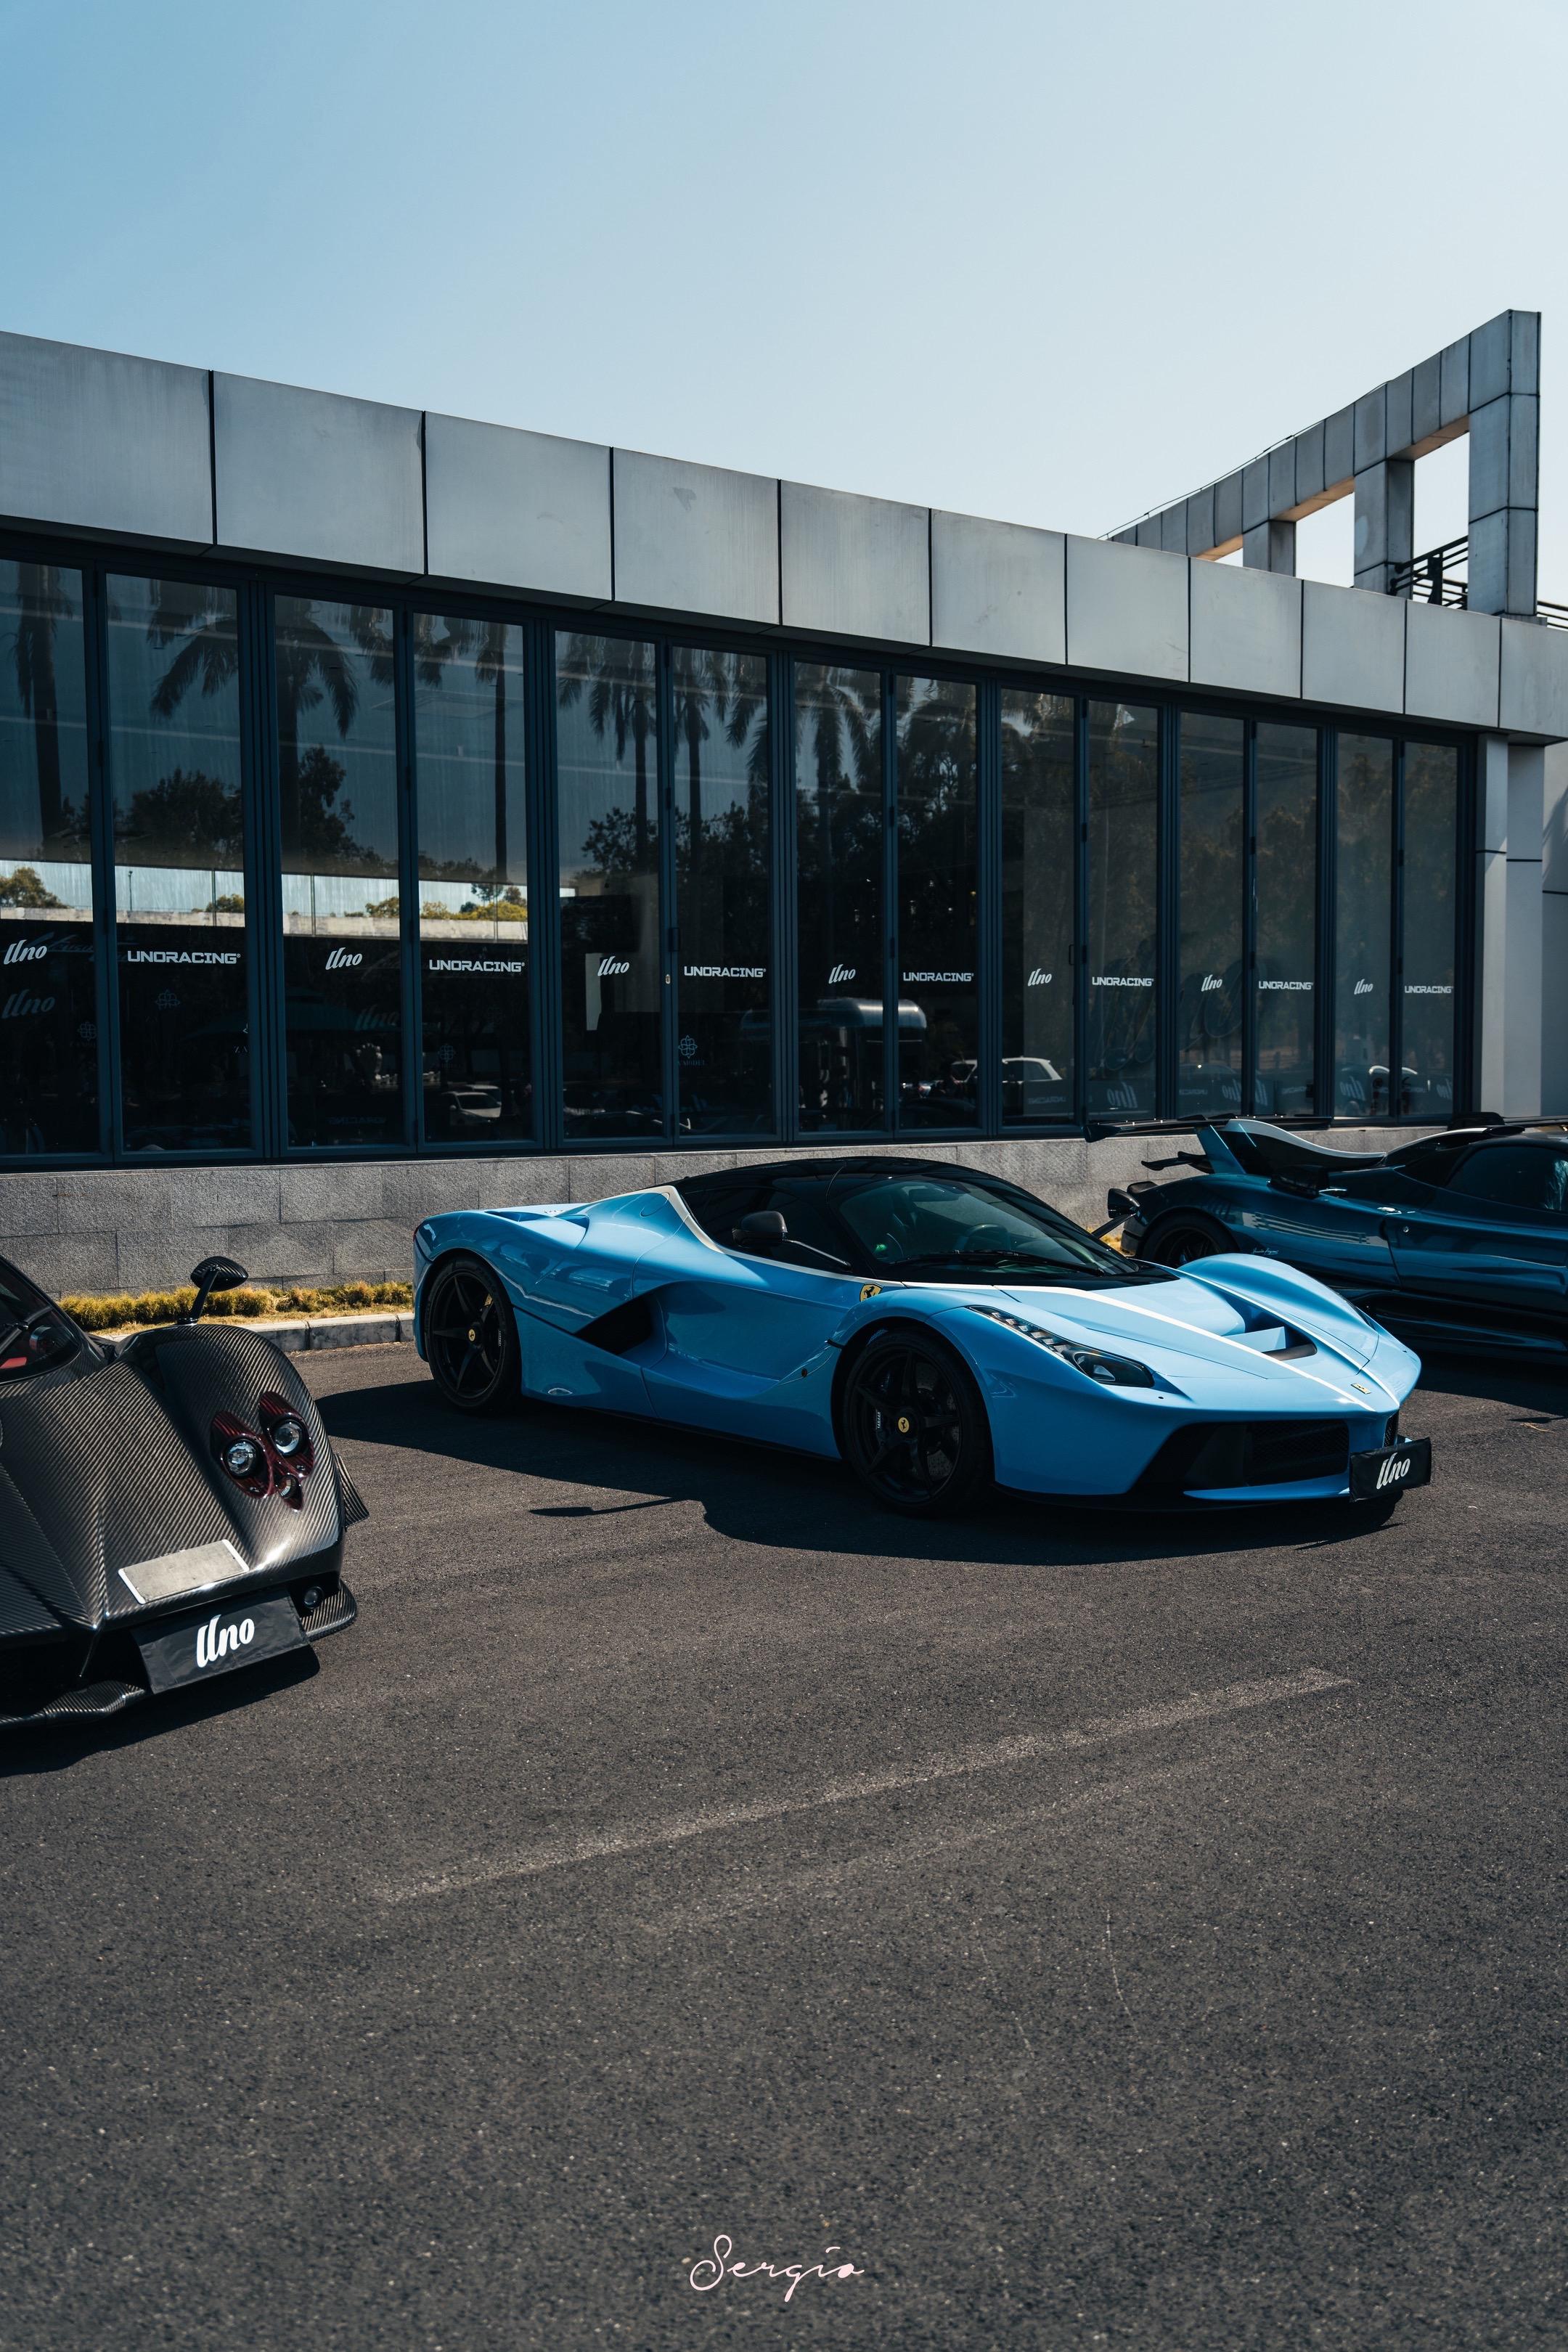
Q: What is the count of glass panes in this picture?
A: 14